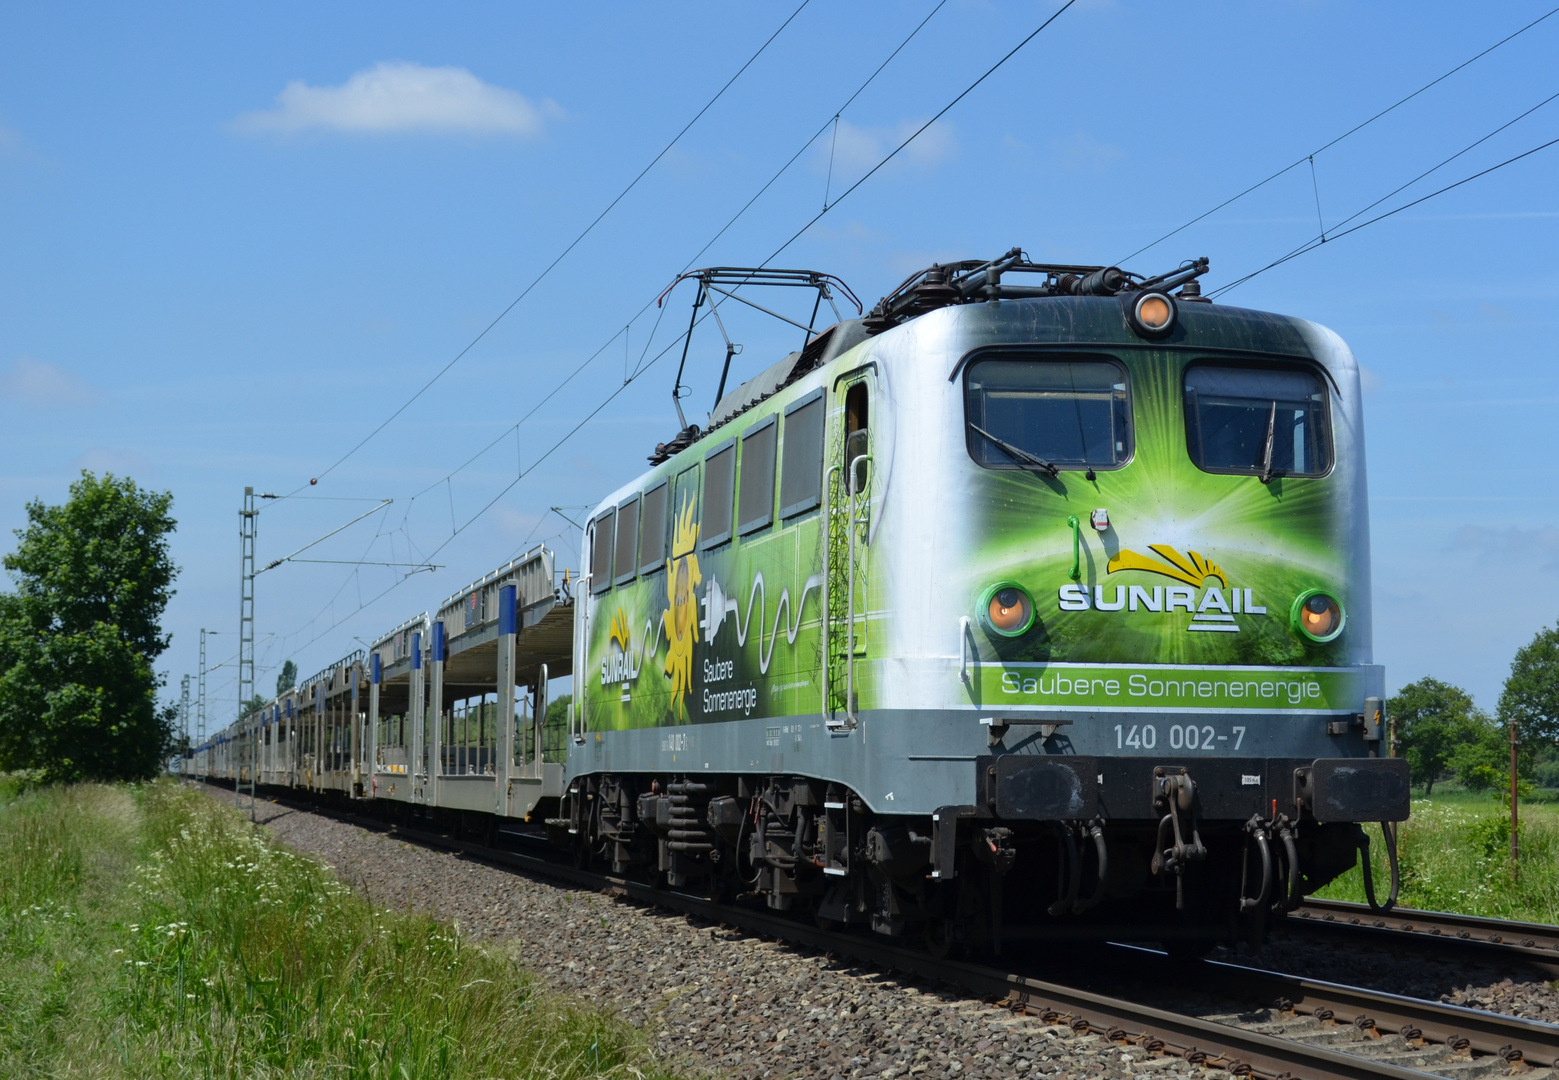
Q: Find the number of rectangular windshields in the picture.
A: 2